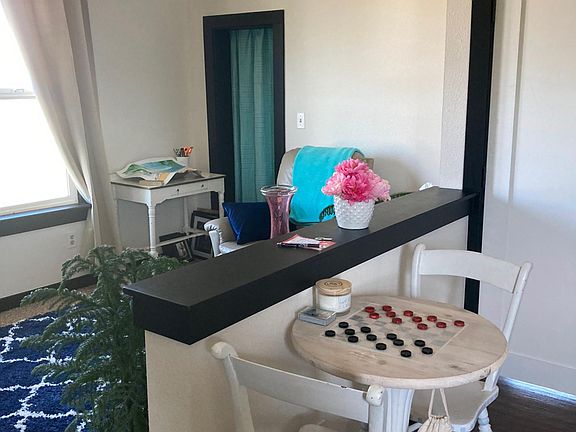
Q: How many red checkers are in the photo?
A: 11